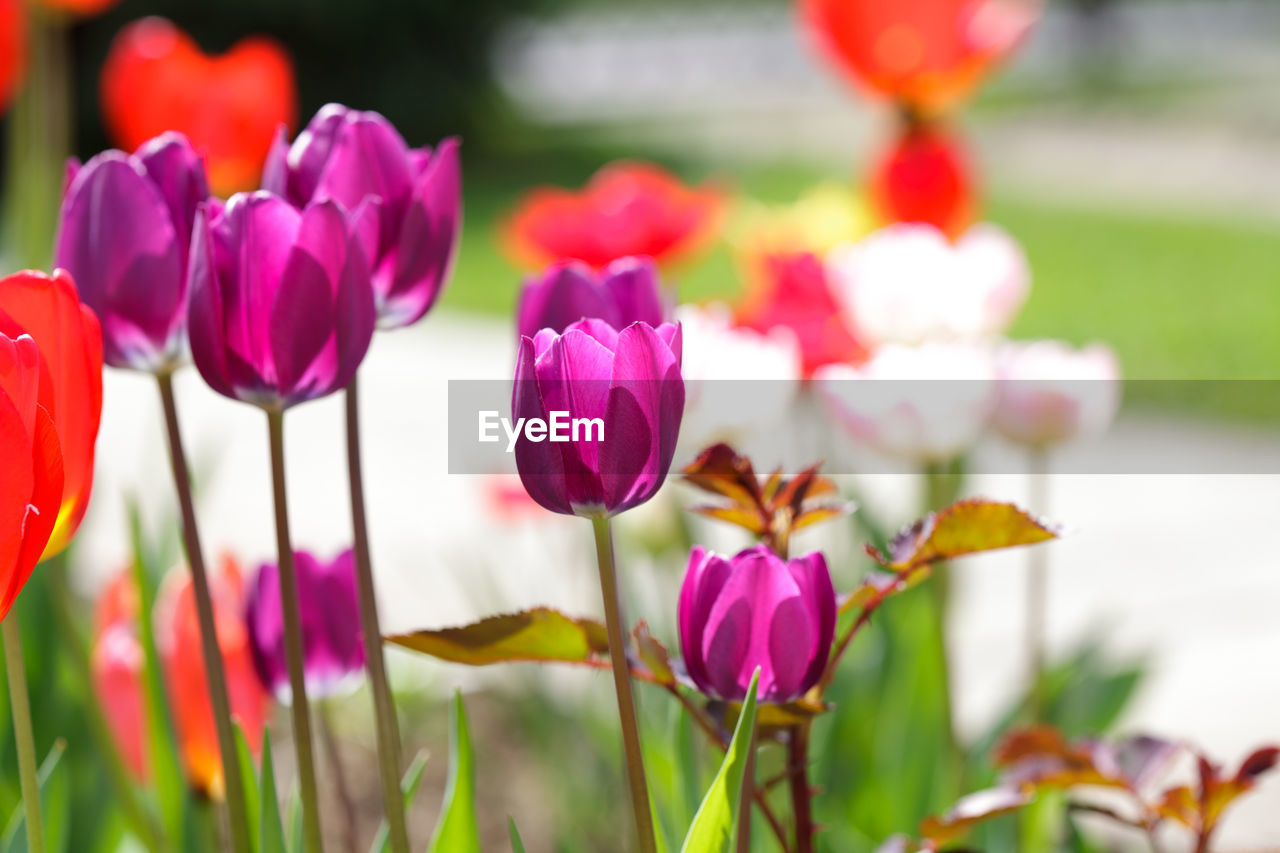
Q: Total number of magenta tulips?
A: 7